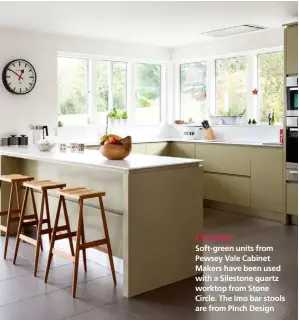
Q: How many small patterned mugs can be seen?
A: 3